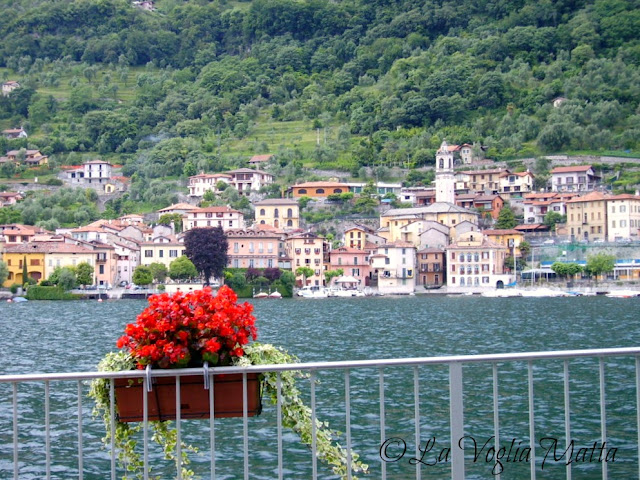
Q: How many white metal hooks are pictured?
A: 2